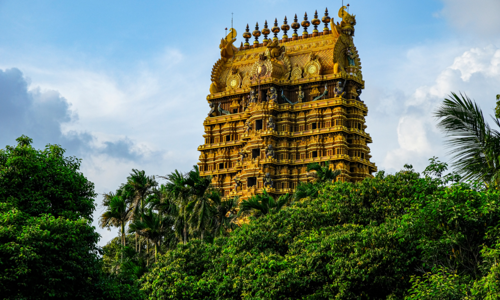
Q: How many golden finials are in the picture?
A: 9